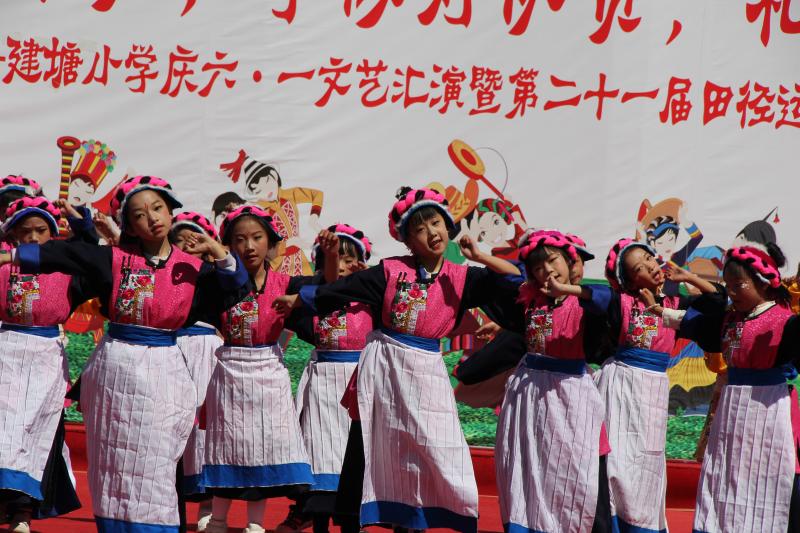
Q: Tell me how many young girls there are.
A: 11